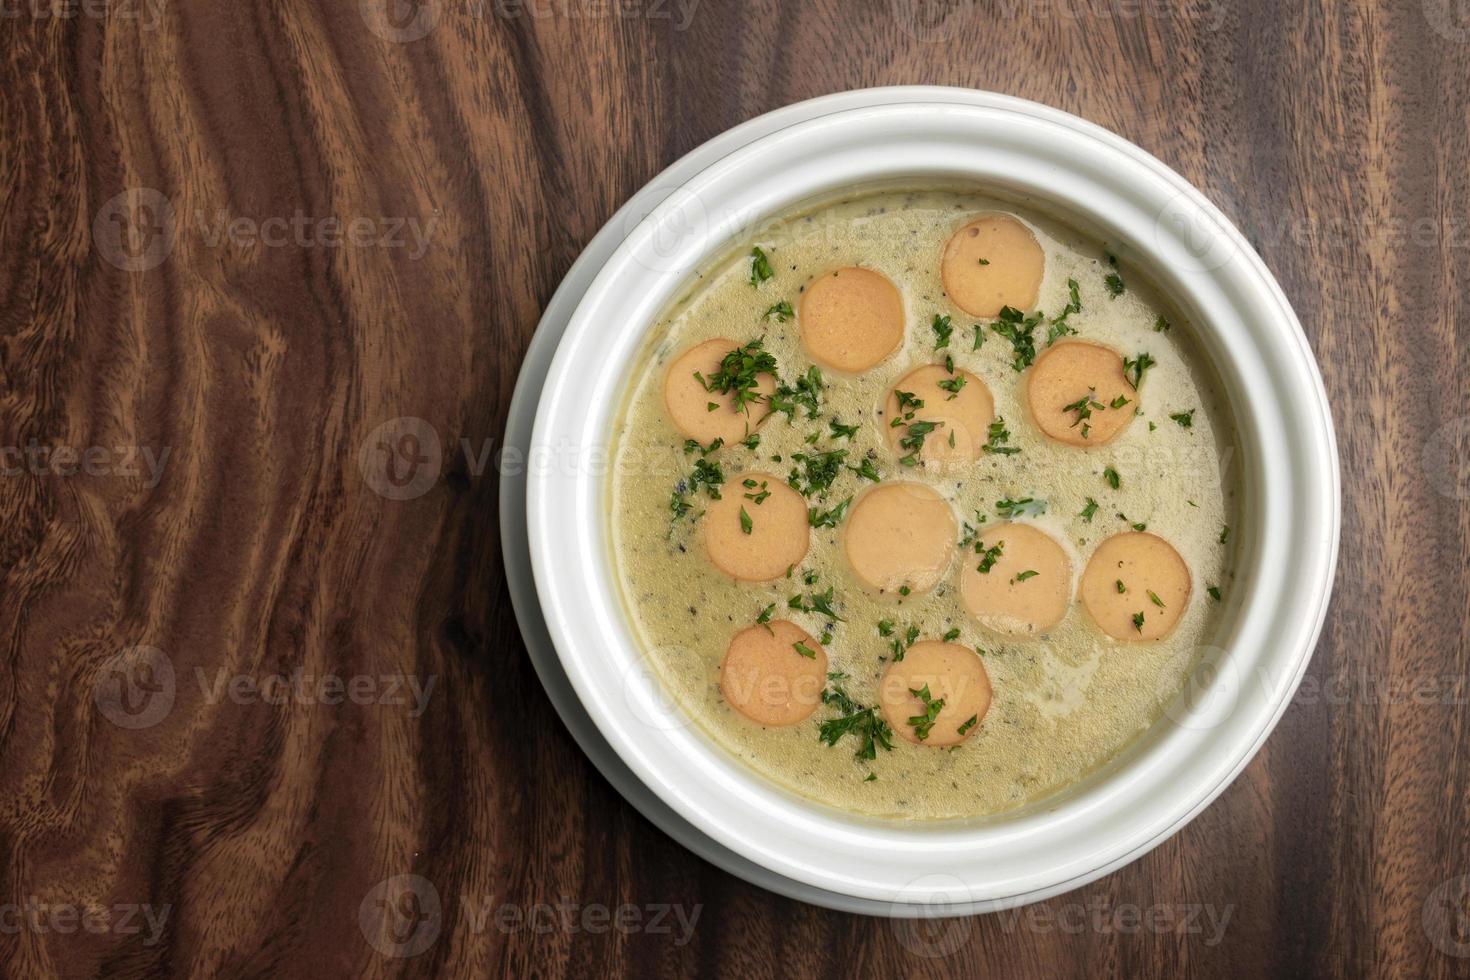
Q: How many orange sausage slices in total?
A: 11